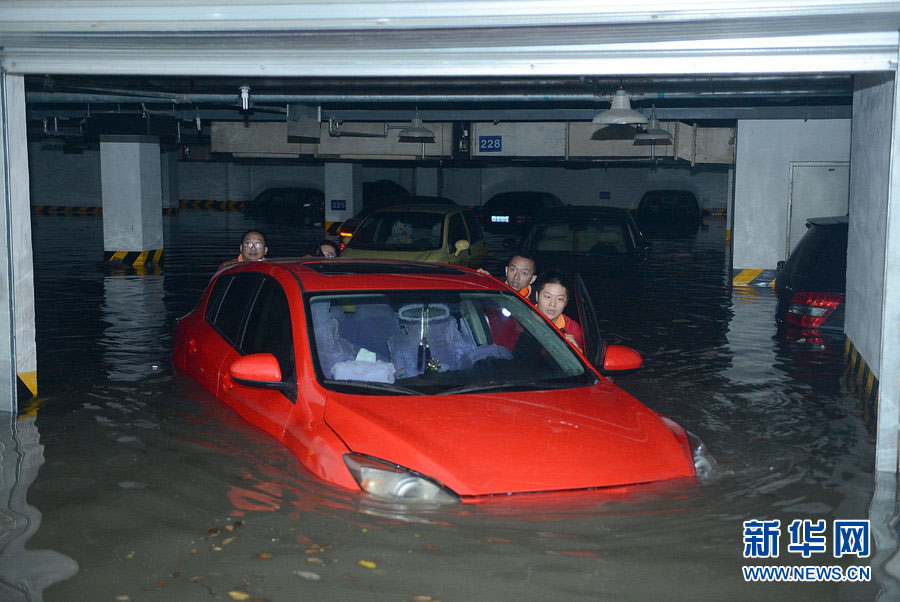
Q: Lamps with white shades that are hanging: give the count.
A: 3